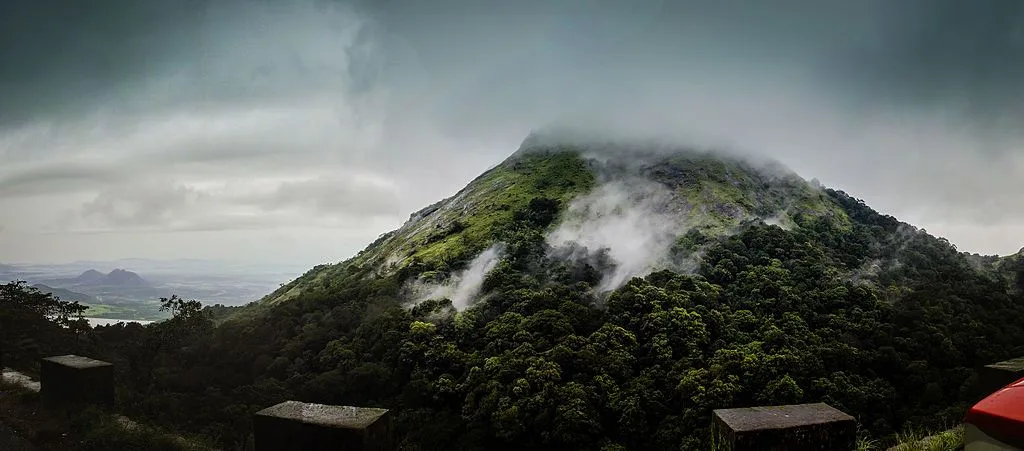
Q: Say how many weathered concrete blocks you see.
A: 4